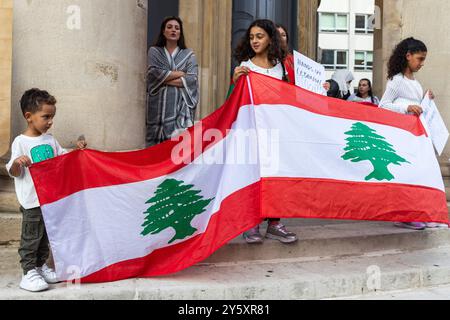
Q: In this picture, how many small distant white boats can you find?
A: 0